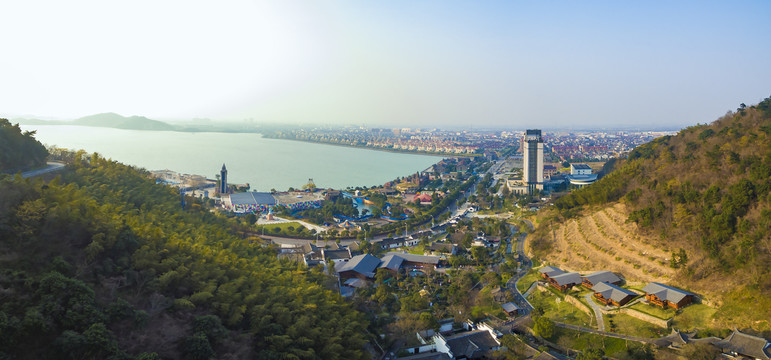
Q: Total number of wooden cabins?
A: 5